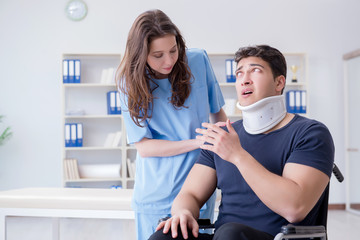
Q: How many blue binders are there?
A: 13